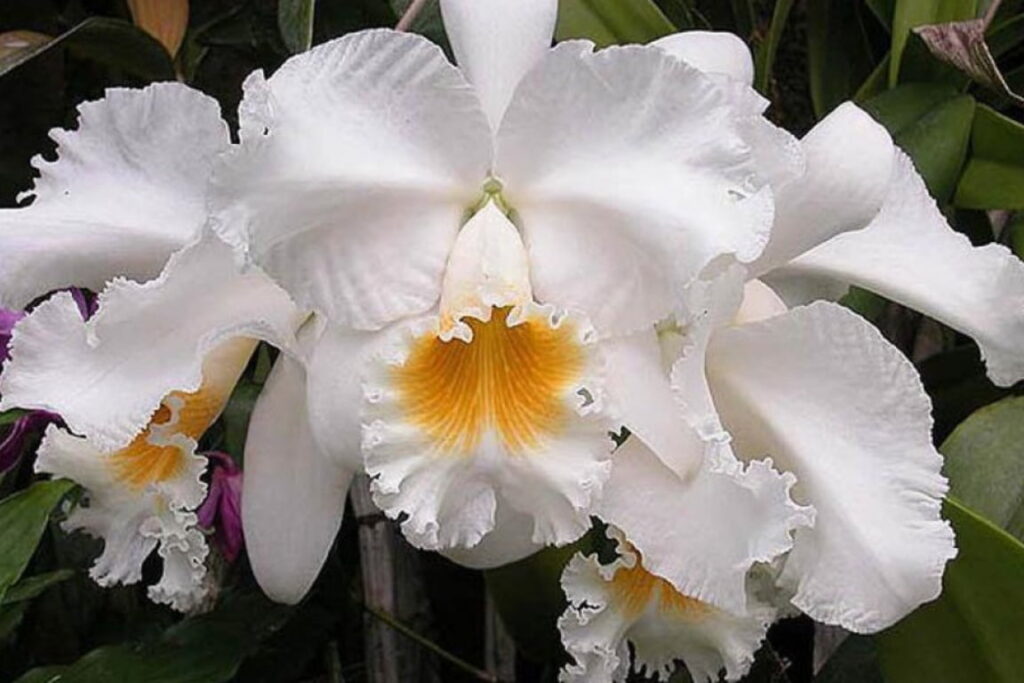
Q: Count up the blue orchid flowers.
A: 0